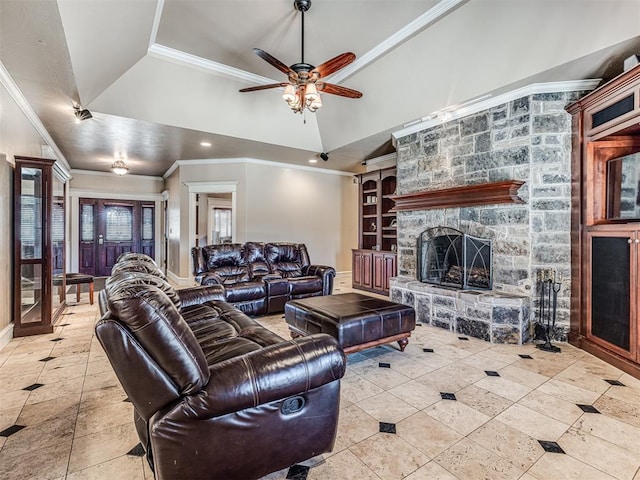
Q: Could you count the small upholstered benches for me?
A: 1